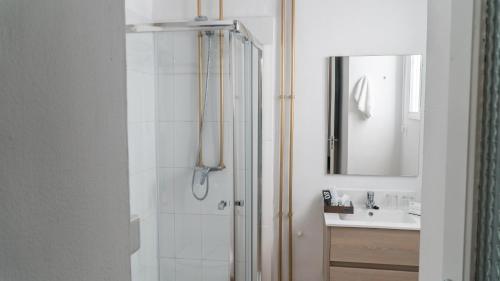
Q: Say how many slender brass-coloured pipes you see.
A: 4